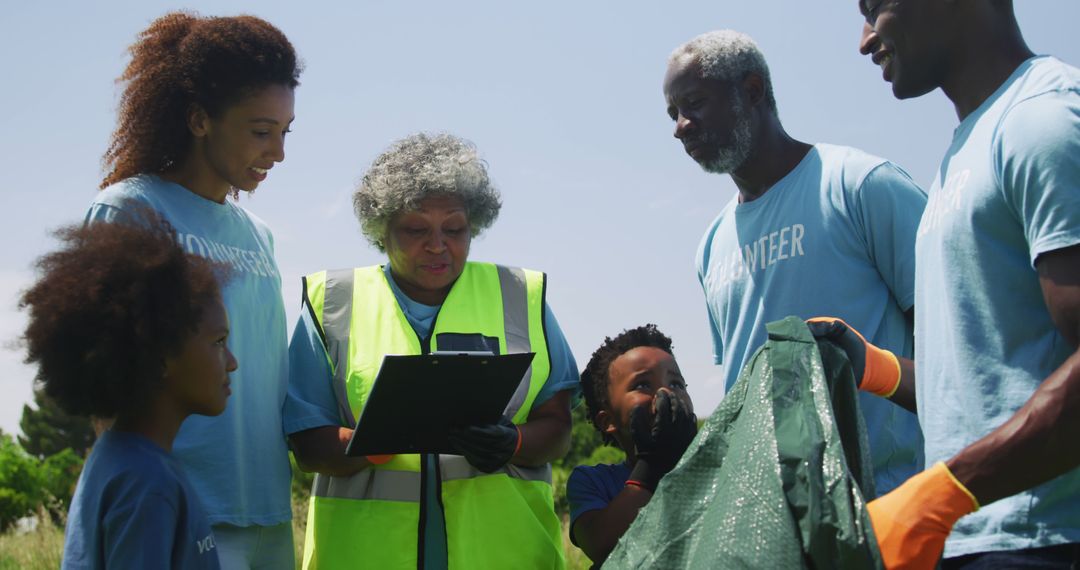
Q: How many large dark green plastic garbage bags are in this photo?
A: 1